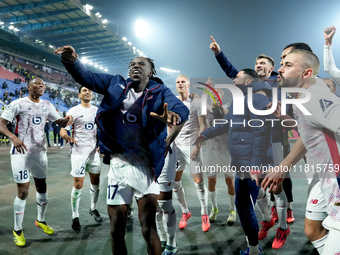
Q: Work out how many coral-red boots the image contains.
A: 6